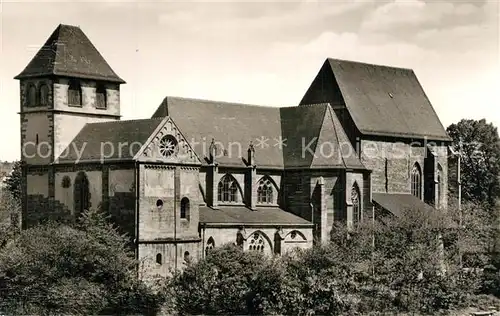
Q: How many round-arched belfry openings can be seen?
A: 4